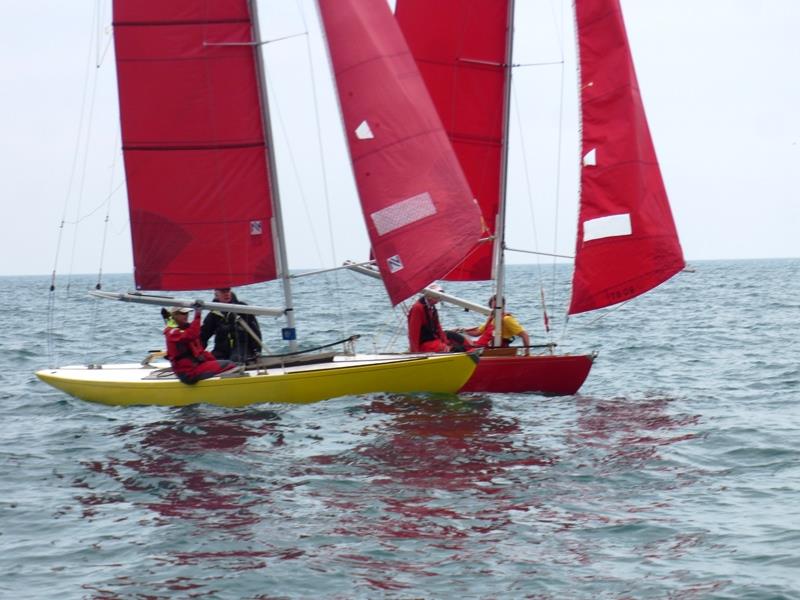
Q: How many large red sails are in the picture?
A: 4